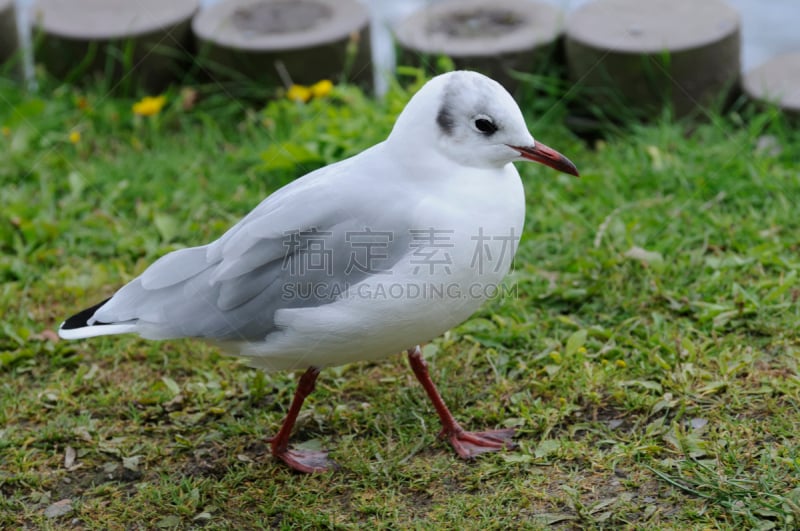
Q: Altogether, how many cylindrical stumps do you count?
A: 6